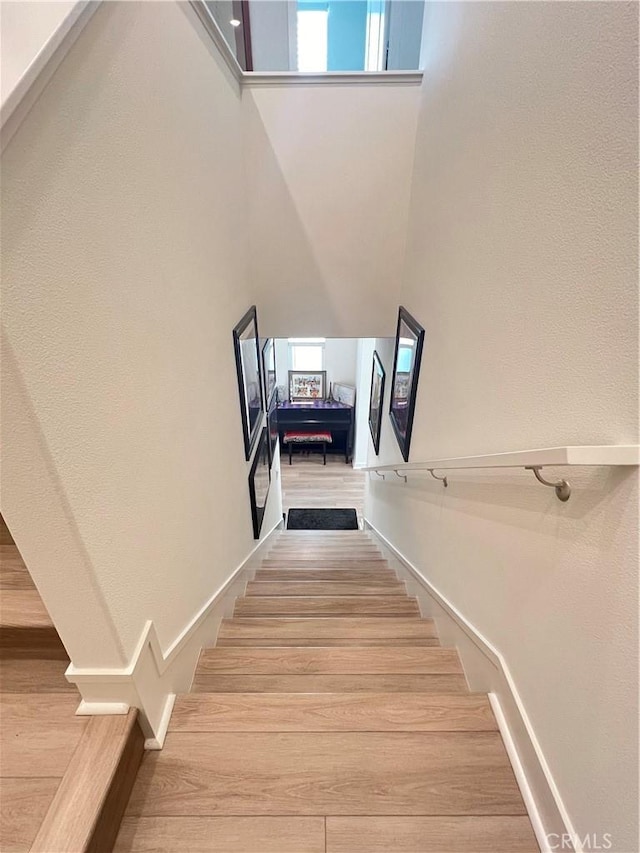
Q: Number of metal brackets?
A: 4